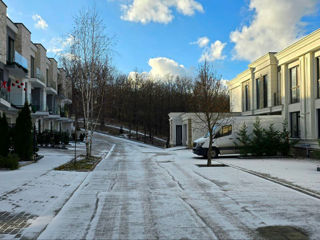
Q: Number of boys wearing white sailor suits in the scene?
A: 0